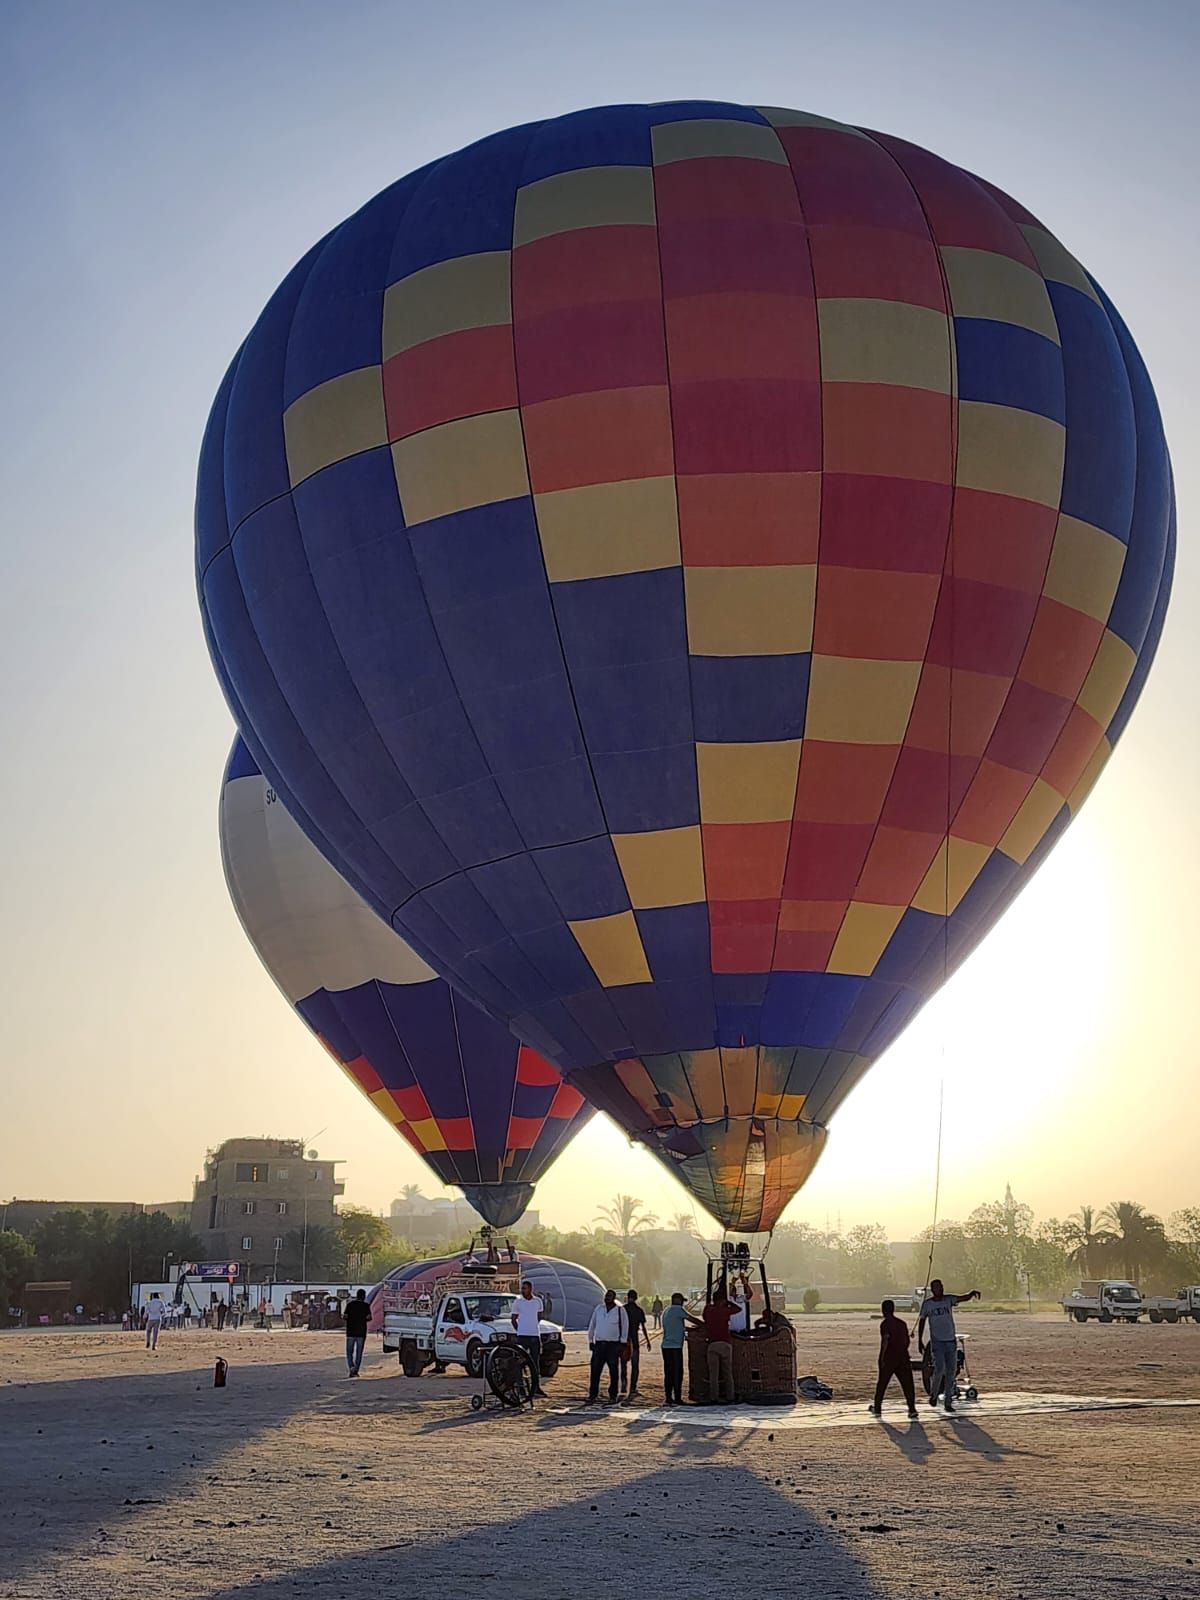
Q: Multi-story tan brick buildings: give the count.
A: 1